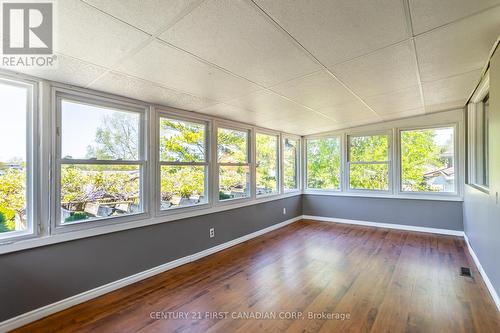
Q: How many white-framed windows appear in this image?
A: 10